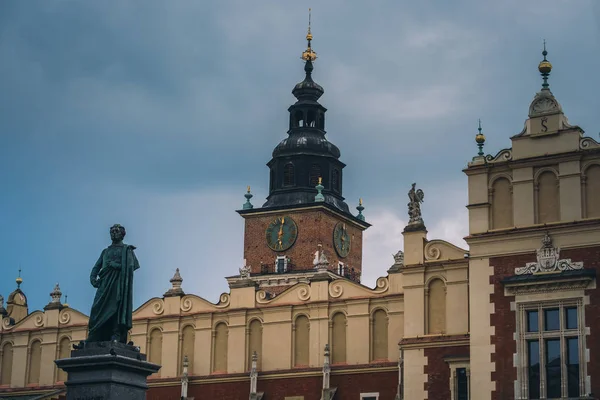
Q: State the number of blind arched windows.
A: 14